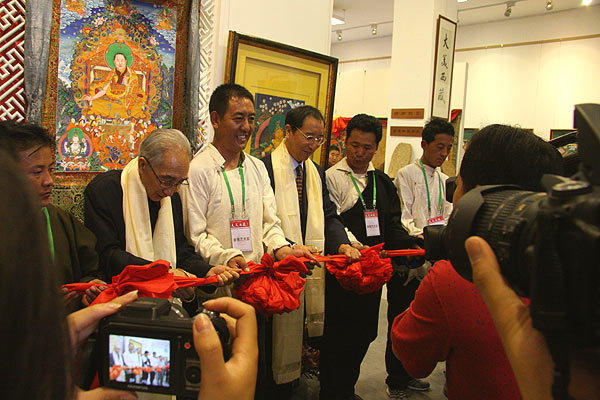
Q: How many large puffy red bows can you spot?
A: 3